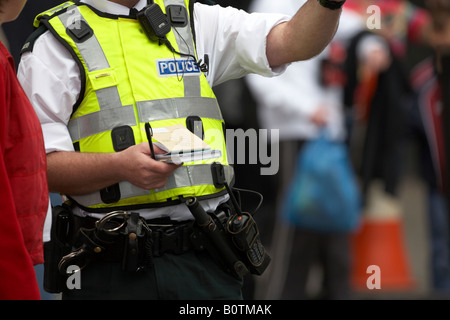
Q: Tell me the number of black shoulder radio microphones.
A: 1